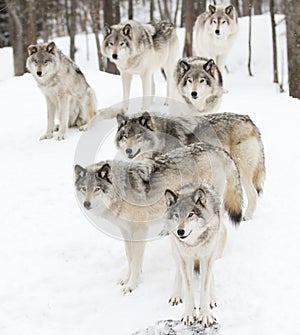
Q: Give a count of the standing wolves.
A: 6